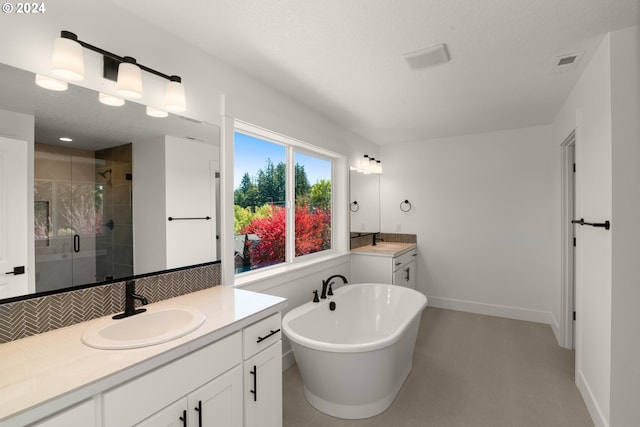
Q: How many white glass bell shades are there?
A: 6